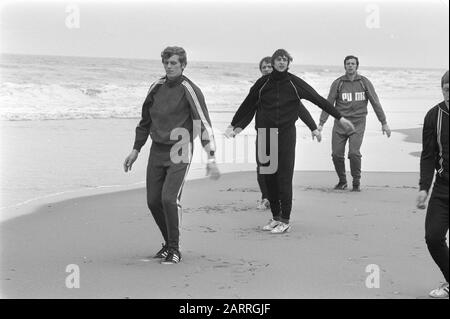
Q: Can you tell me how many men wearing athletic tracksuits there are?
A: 5